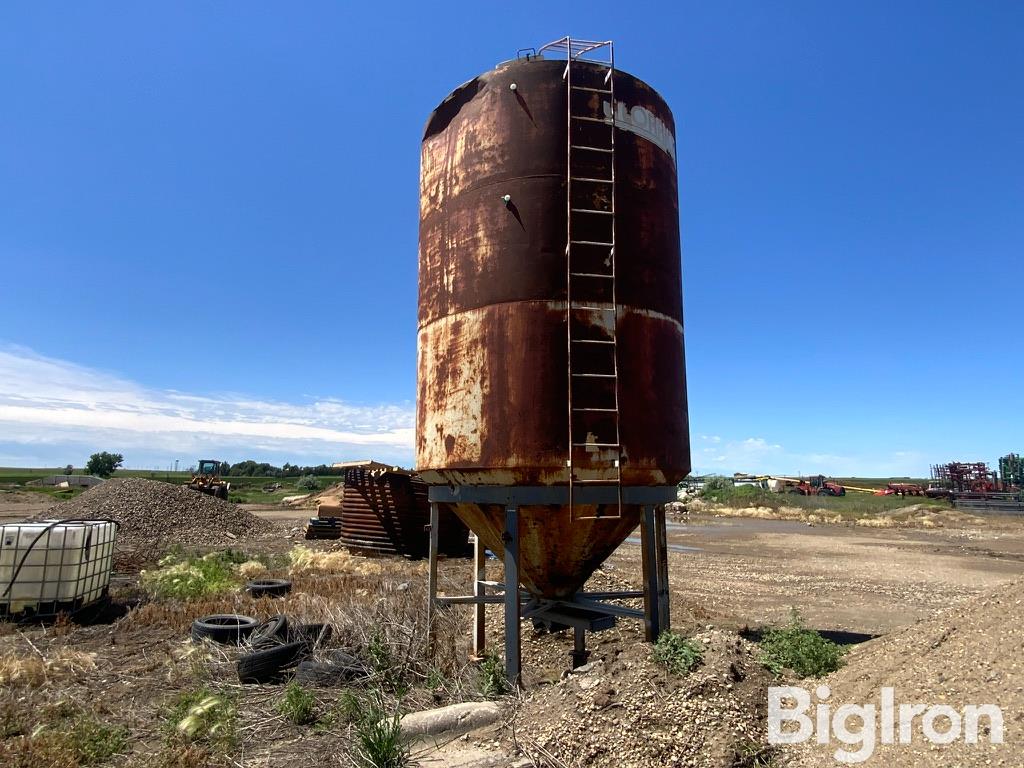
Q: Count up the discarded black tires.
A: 6